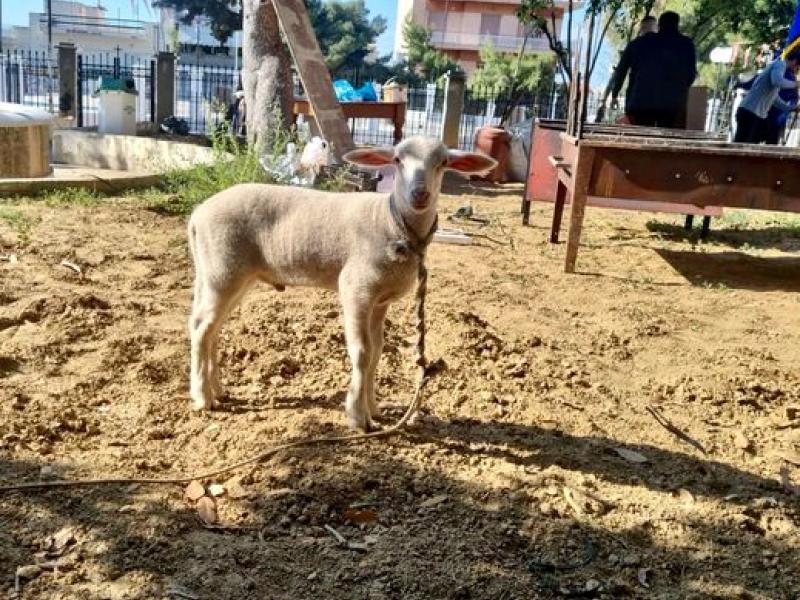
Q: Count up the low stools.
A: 0